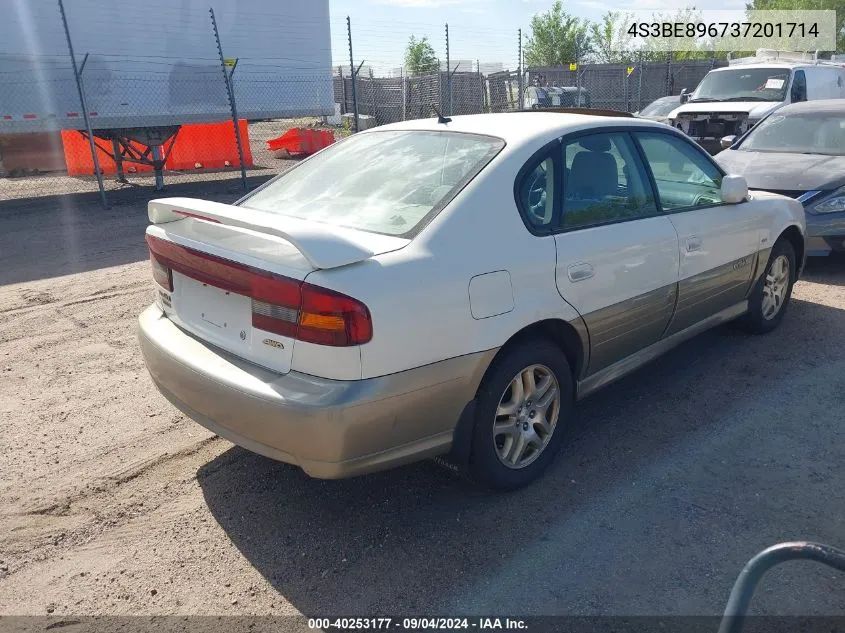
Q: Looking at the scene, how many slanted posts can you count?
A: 2